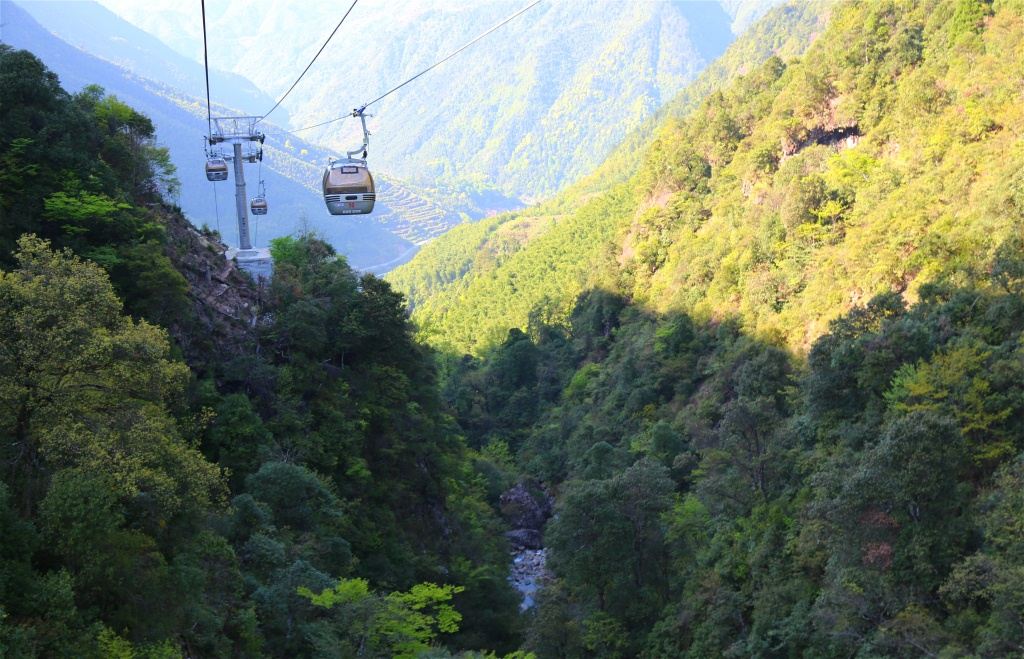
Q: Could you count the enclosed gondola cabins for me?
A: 3